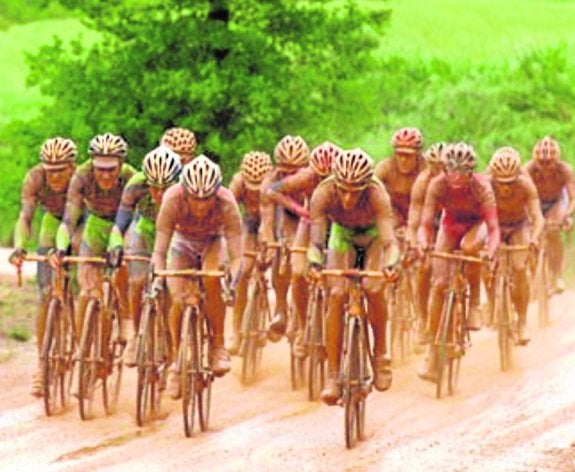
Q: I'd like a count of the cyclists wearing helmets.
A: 14